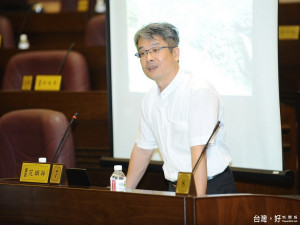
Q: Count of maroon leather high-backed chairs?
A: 4